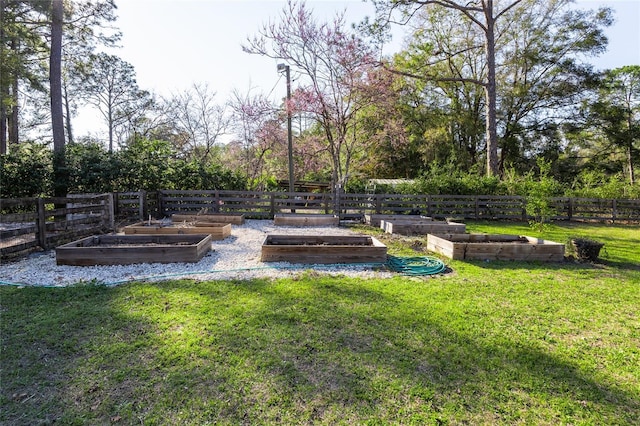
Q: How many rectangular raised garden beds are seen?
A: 8